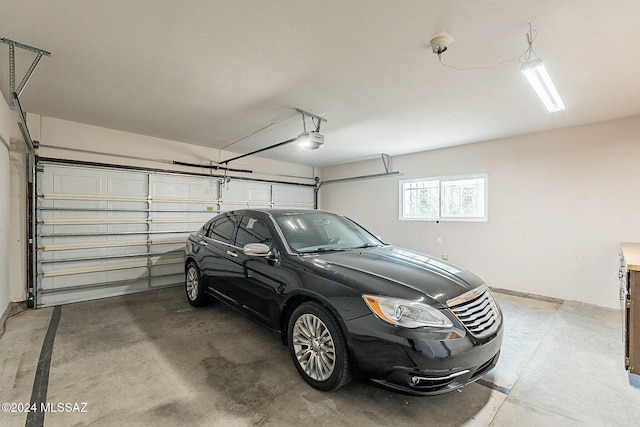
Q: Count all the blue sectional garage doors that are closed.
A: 0